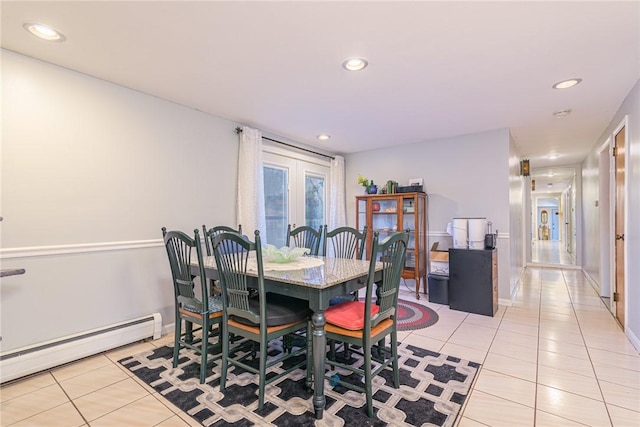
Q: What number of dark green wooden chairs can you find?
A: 6